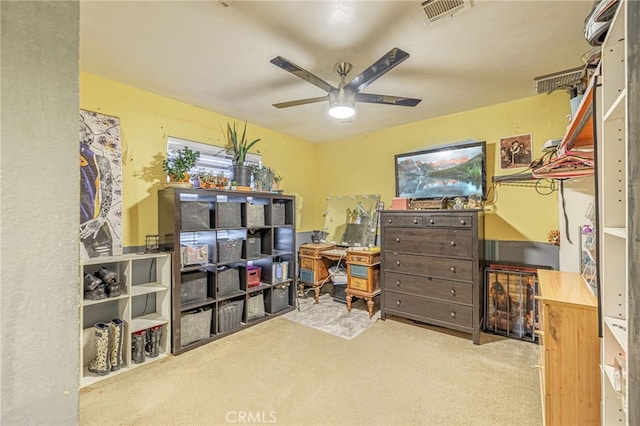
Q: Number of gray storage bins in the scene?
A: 12